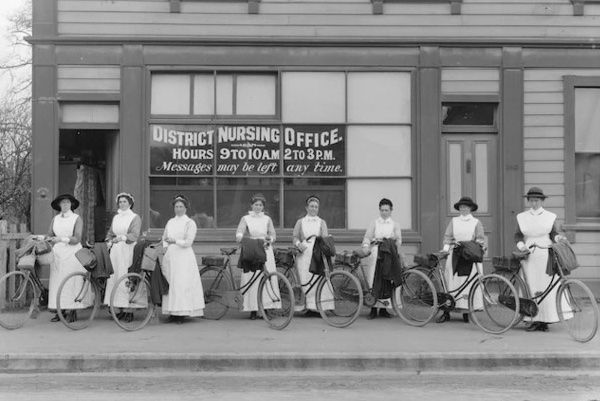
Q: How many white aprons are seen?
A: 8